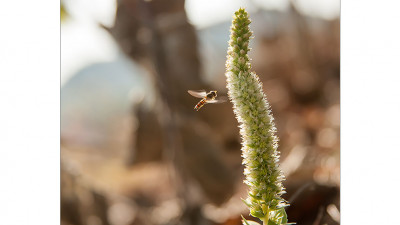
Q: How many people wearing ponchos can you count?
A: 0